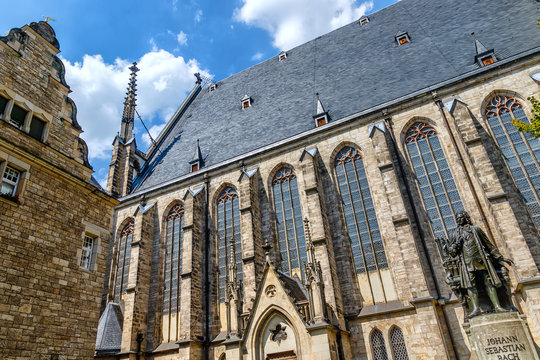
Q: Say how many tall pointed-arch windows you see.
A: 7